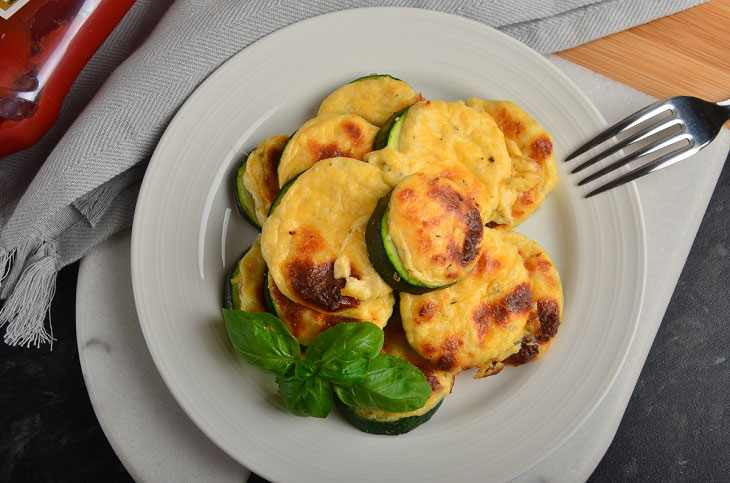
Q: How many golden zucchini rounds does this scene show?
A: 12